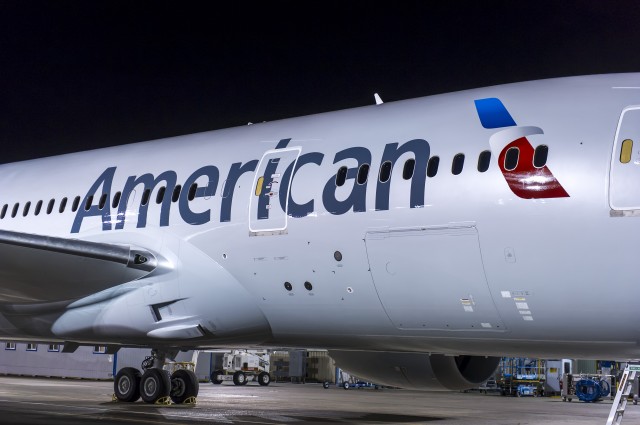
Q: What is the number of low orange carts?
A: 0